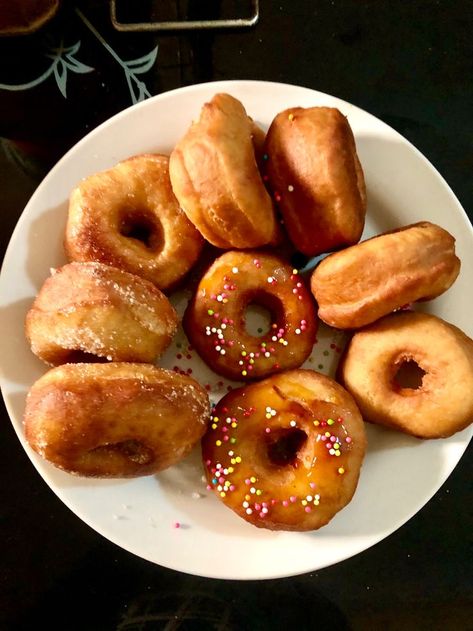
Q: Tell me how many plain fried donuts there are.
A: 4